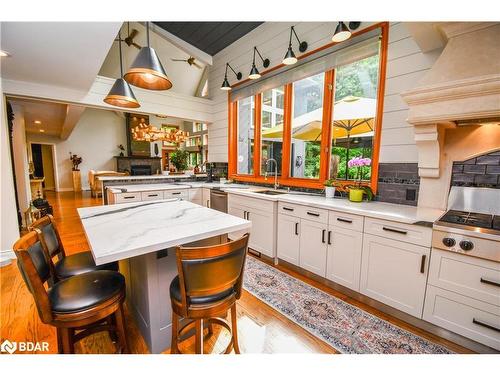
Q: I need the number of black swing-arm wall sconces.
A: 4